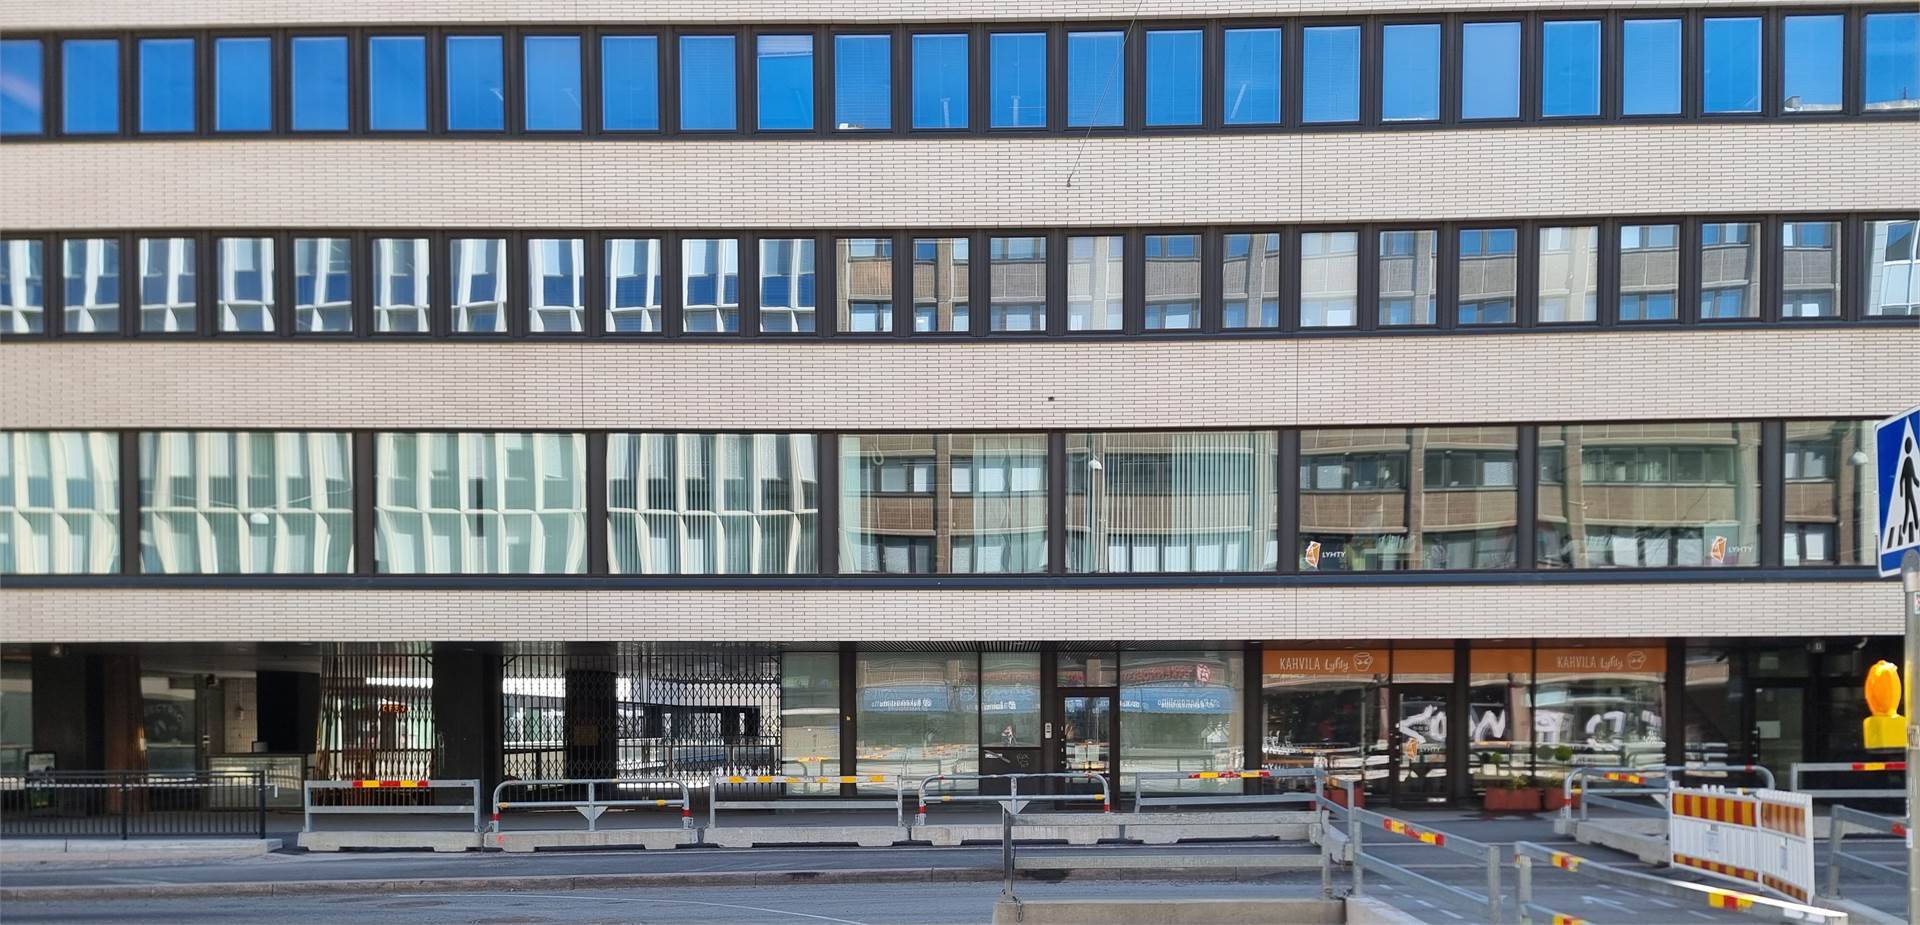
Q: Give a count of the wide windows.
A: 9